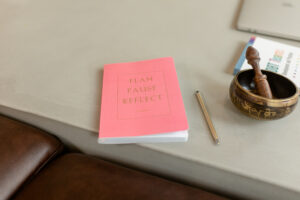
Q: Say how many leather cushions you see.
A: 2